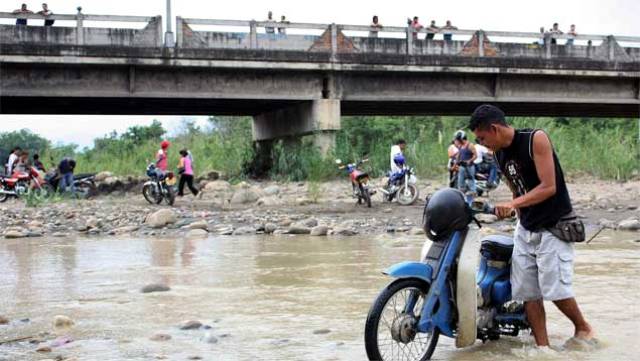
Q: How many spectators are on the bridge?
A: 11